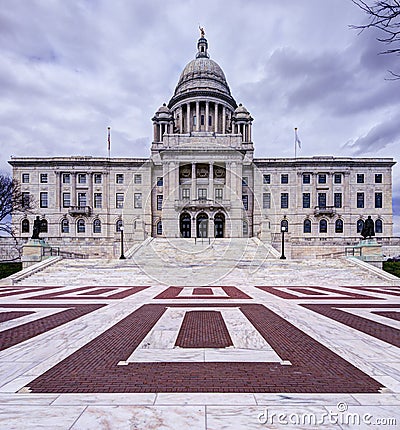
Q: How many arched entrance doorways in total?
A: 3